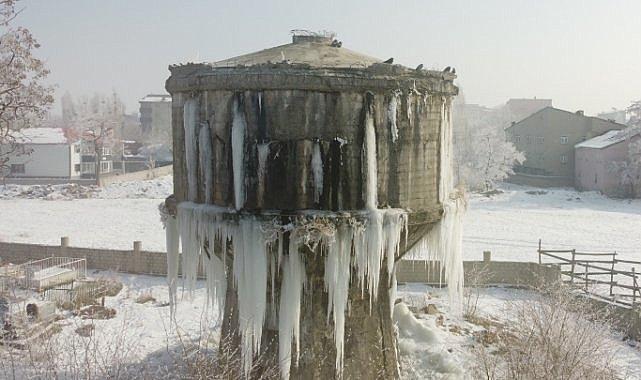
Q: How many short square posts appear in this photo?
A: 3